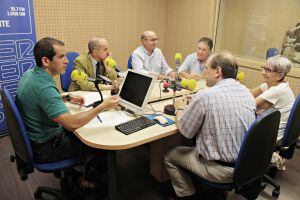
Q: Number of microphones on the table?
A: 6